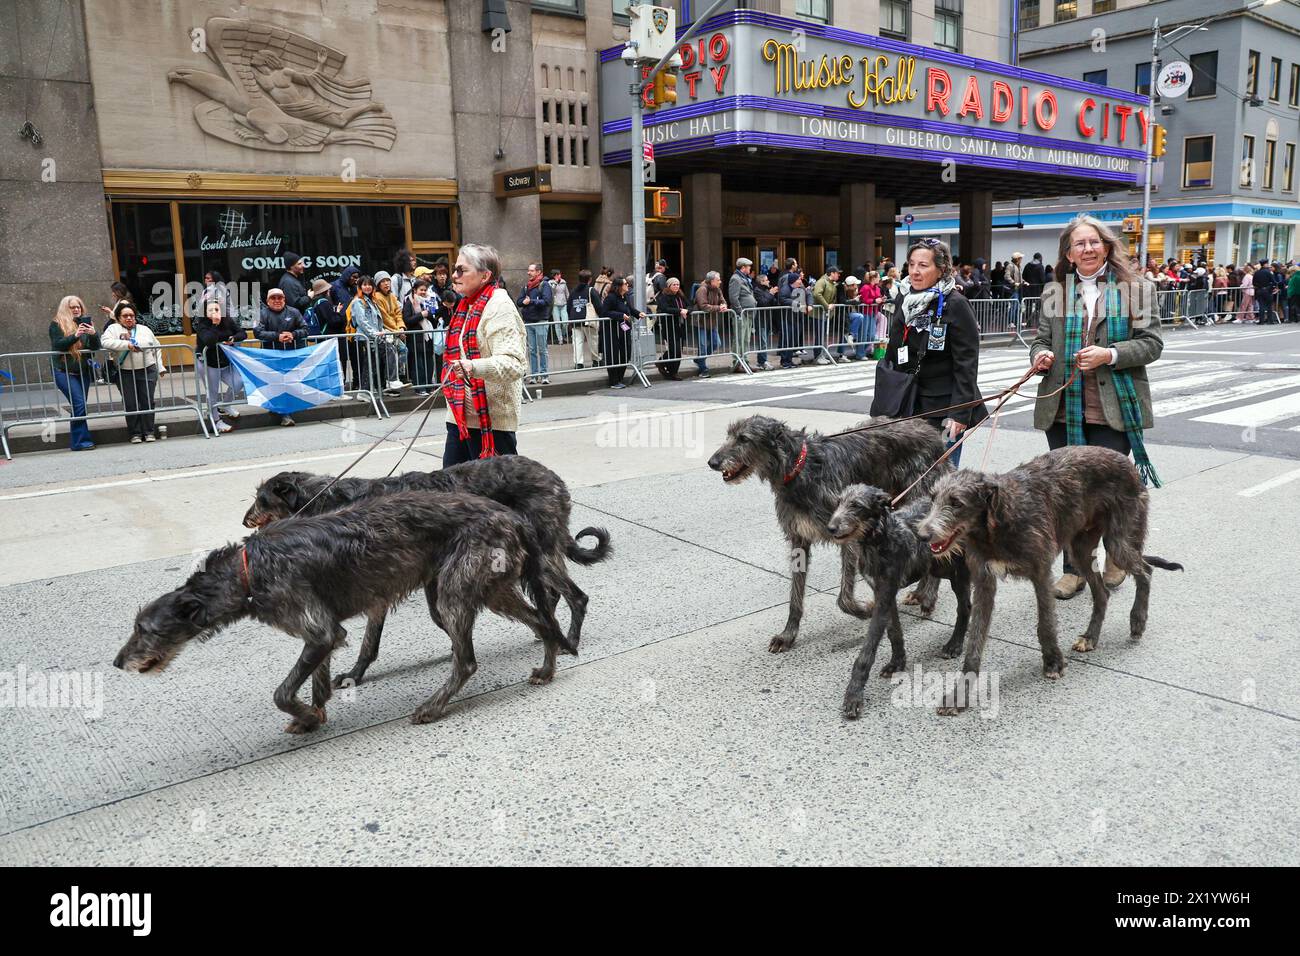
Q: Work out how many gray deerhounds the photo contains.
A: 5